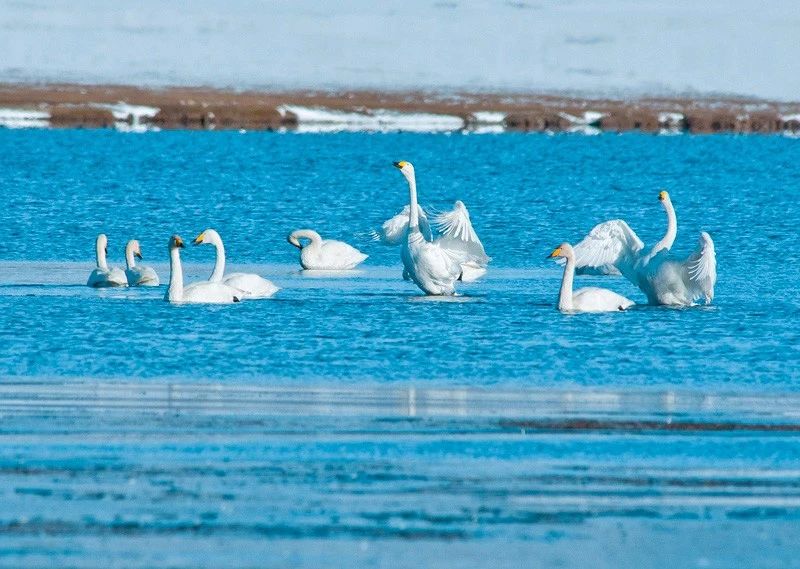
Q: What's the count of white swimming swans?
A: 8